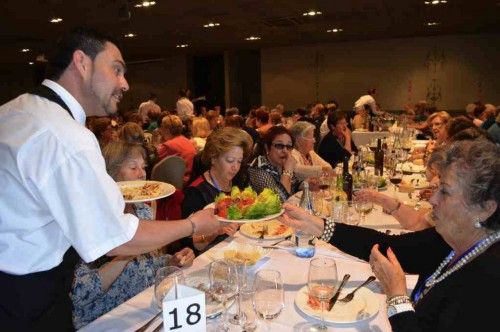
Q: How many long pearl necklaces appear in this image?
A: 1